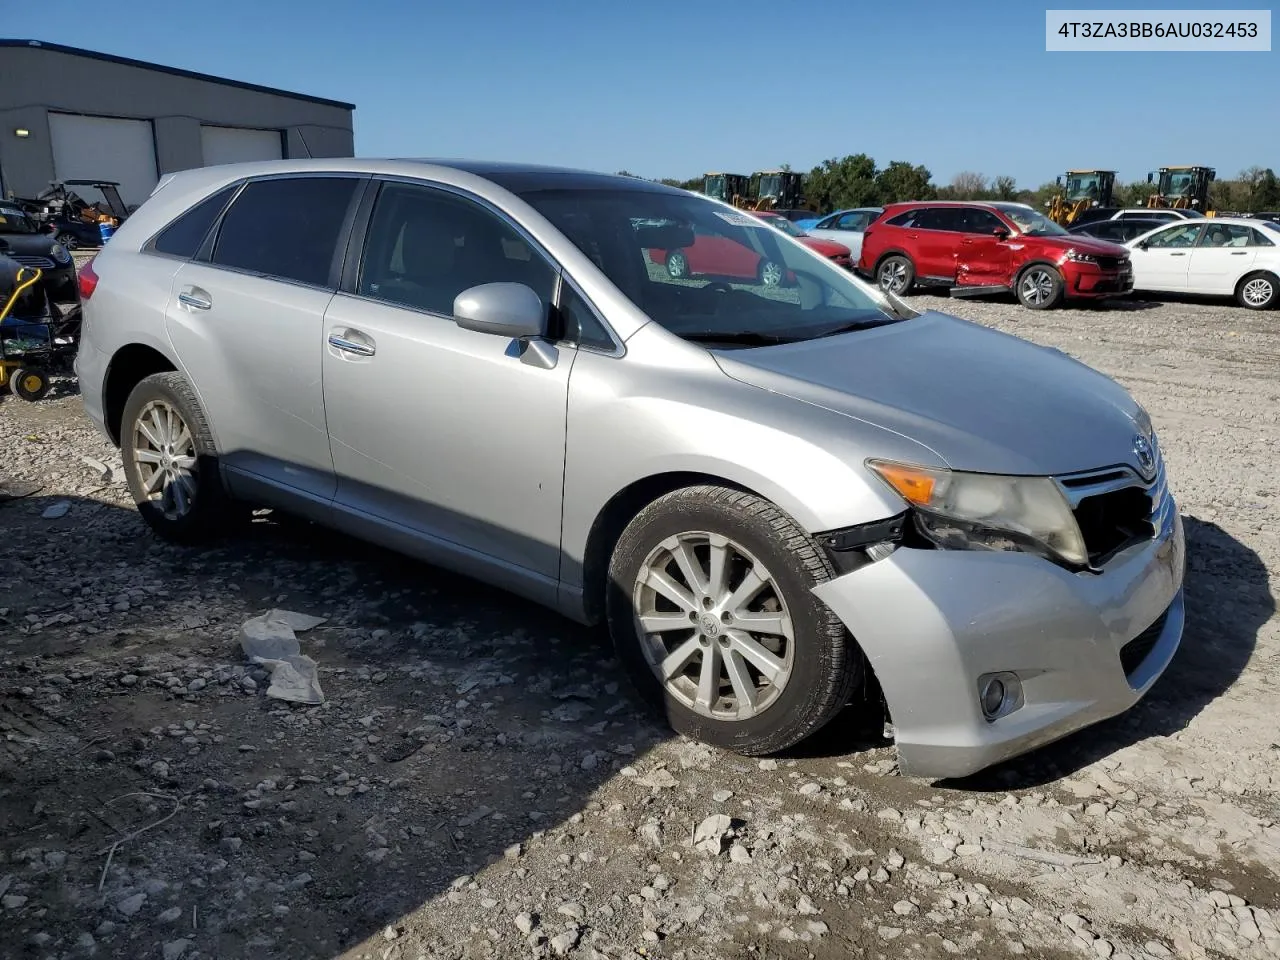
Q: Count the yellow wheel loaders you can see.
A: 4